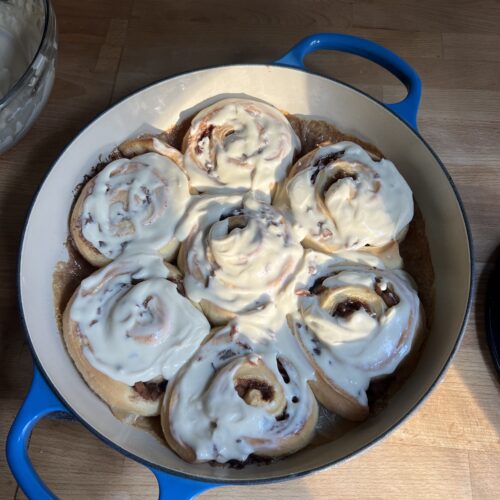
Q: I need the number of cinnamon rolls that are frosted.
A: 7